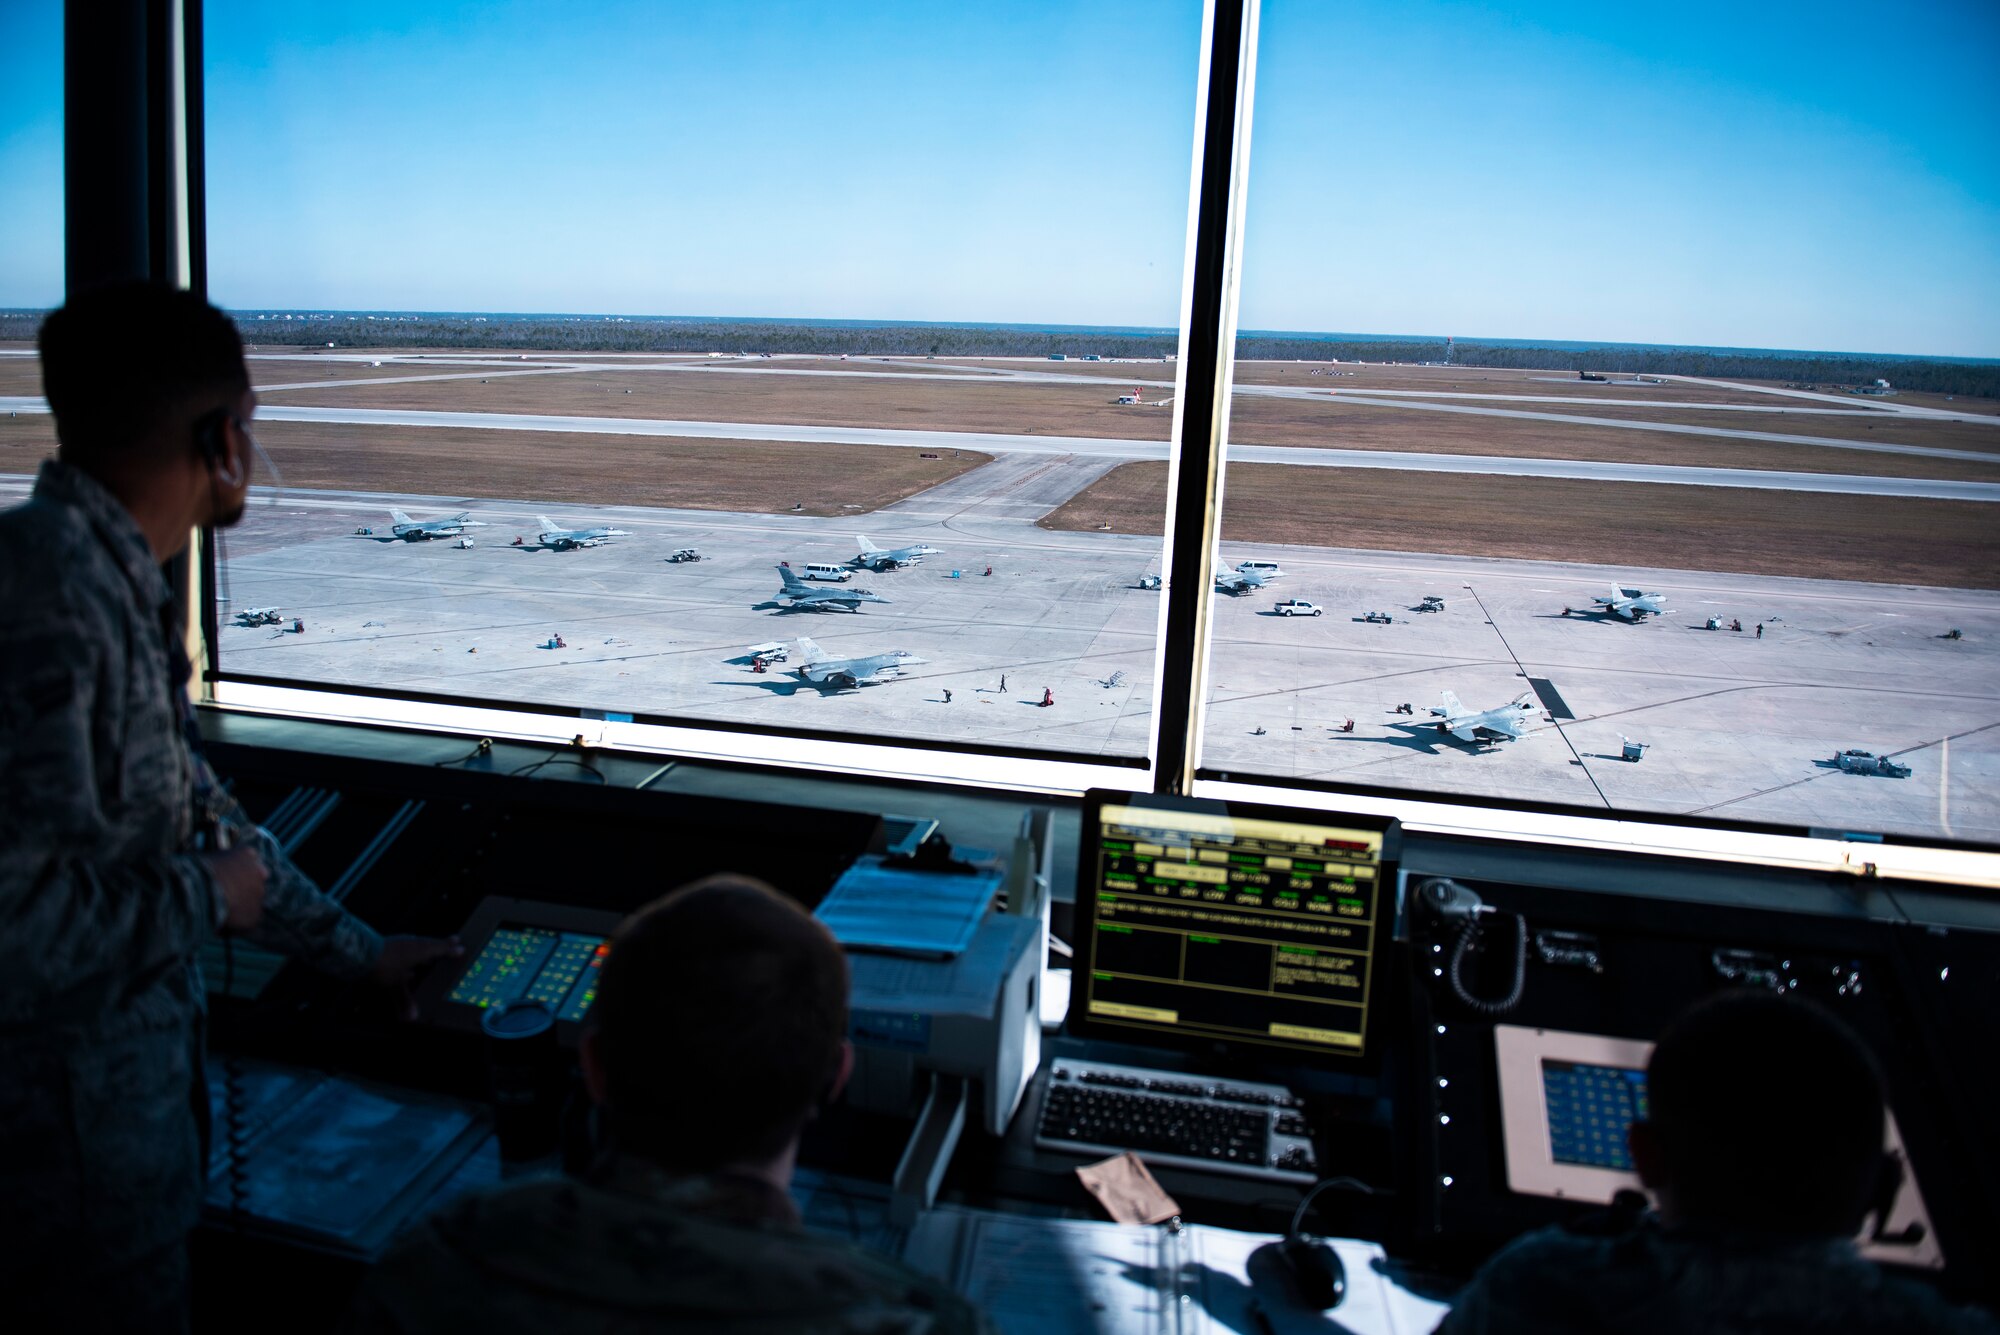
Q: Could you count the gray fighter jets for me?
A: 8